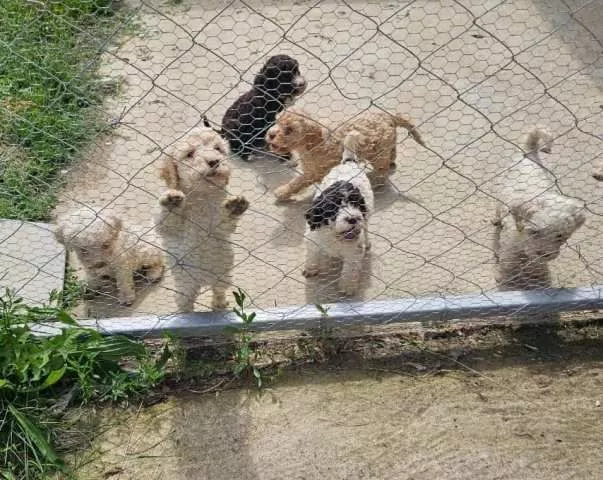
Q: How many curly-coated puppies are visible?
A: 6